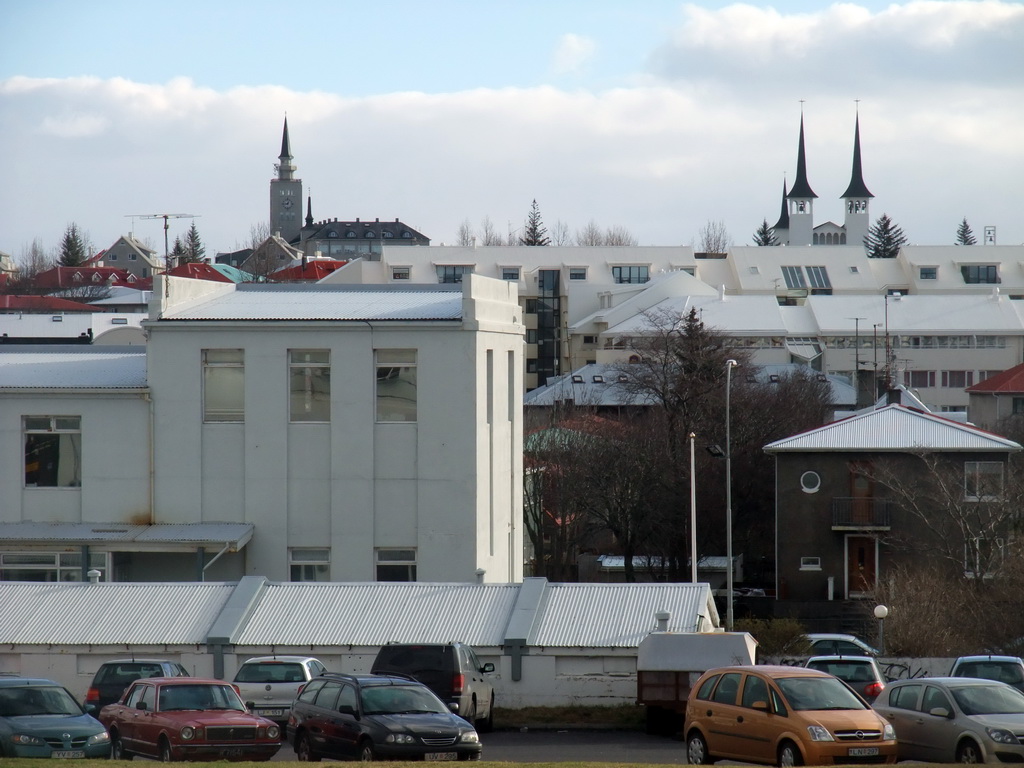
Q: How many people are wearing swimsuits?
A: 0